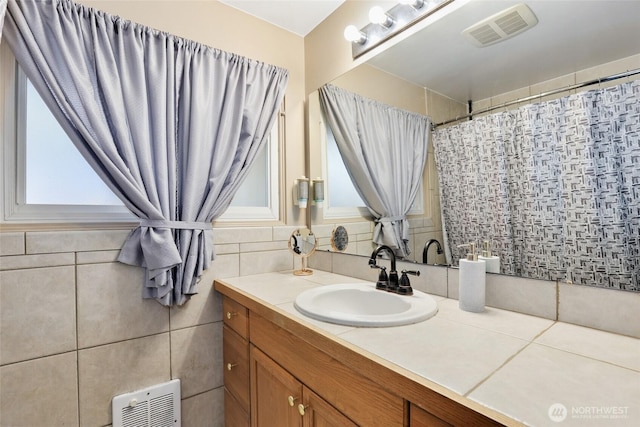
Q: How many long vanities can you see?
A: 1